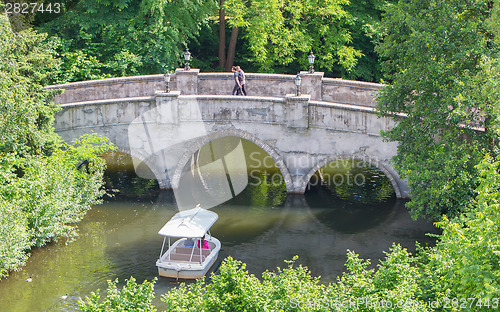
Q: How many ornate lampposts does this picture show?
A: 4